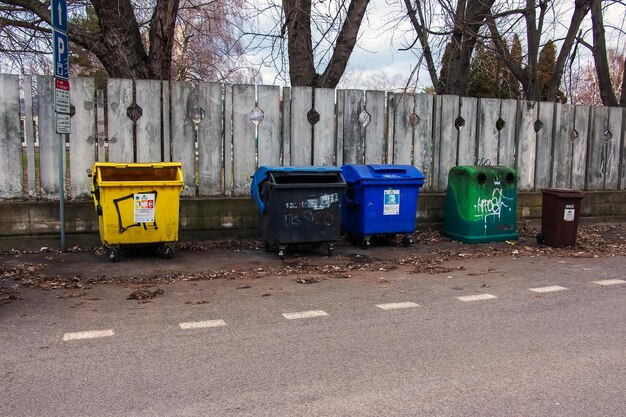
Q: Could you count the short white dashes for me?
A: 7